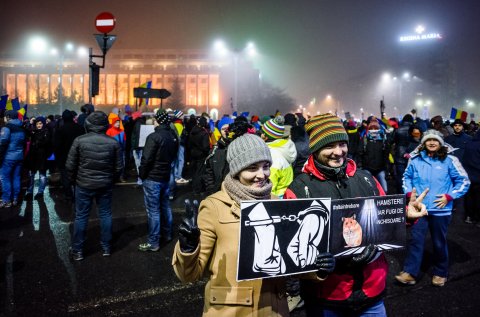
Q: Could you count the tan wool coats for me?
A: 1